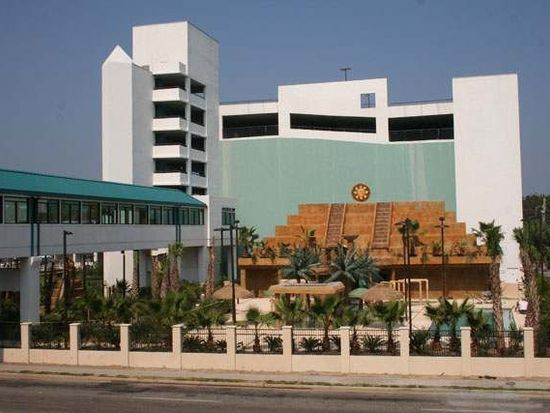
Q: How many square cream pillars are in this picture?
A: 10